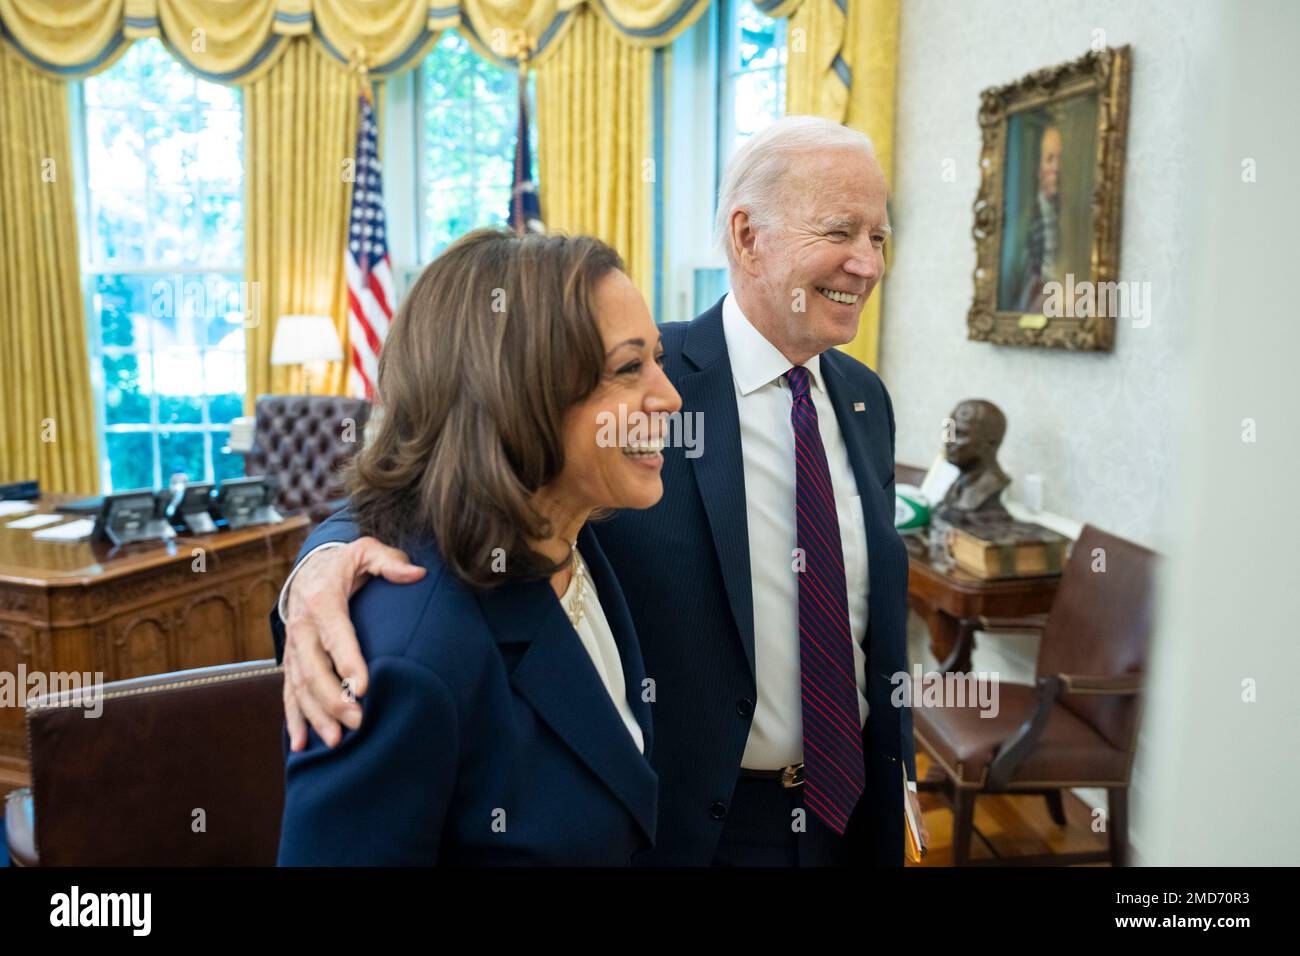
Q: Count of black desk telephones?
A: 3